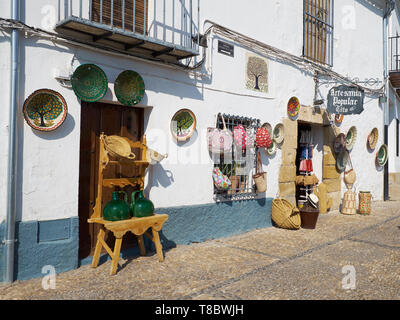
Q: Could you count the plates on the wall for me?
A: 14